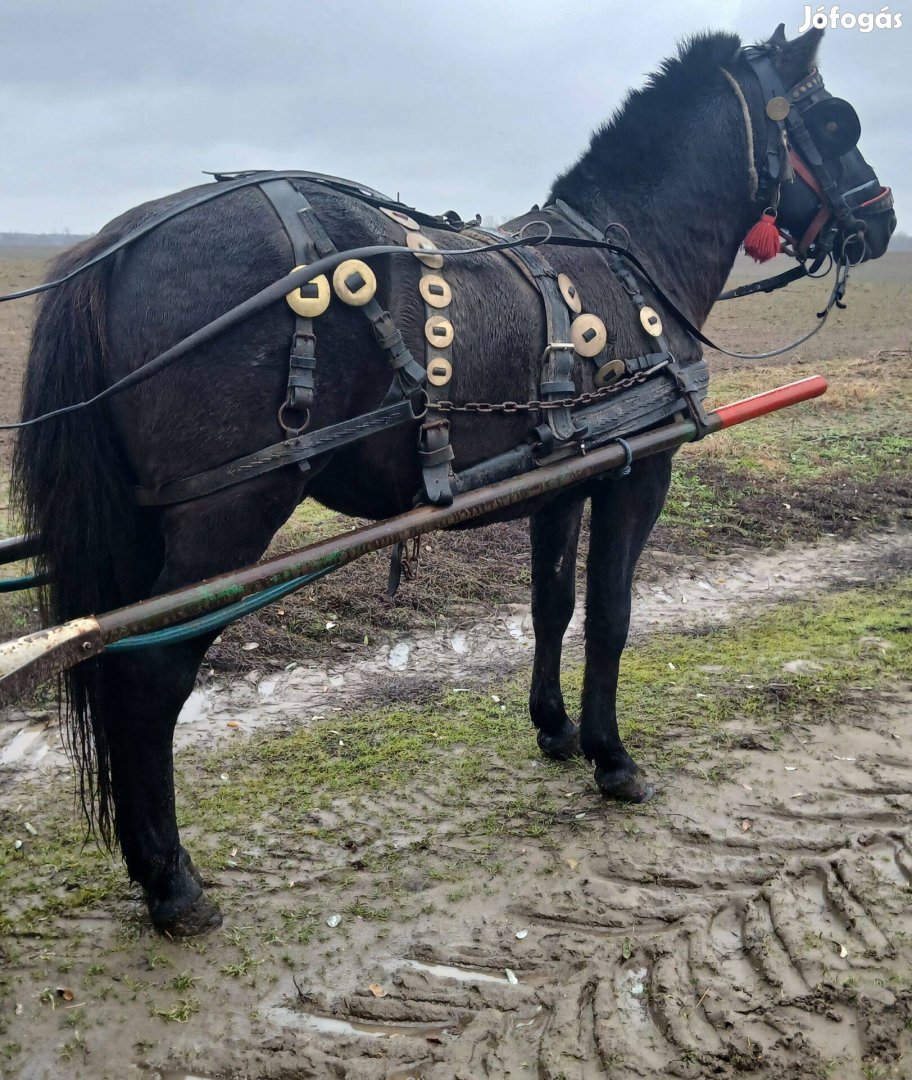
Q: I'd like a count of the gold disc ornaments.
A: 12